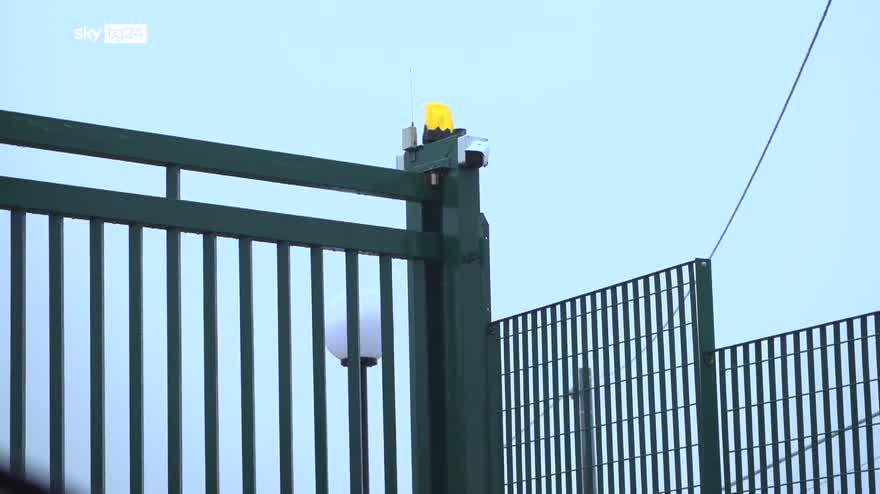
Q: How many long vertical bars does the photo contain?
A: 11